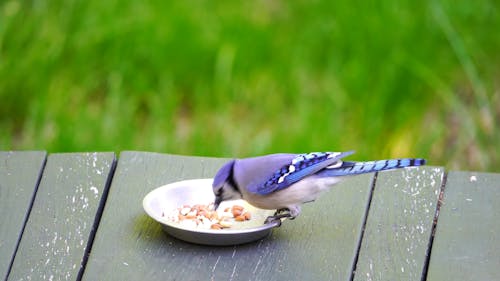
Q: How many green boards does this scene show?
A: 5